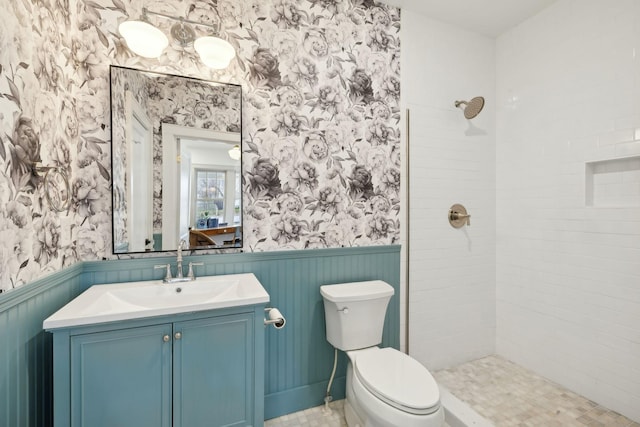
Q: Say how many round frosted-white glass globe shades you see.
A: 2